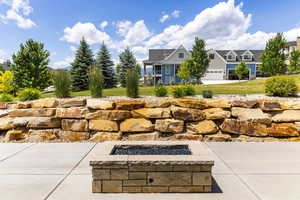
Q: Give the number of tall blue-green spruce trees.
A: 3